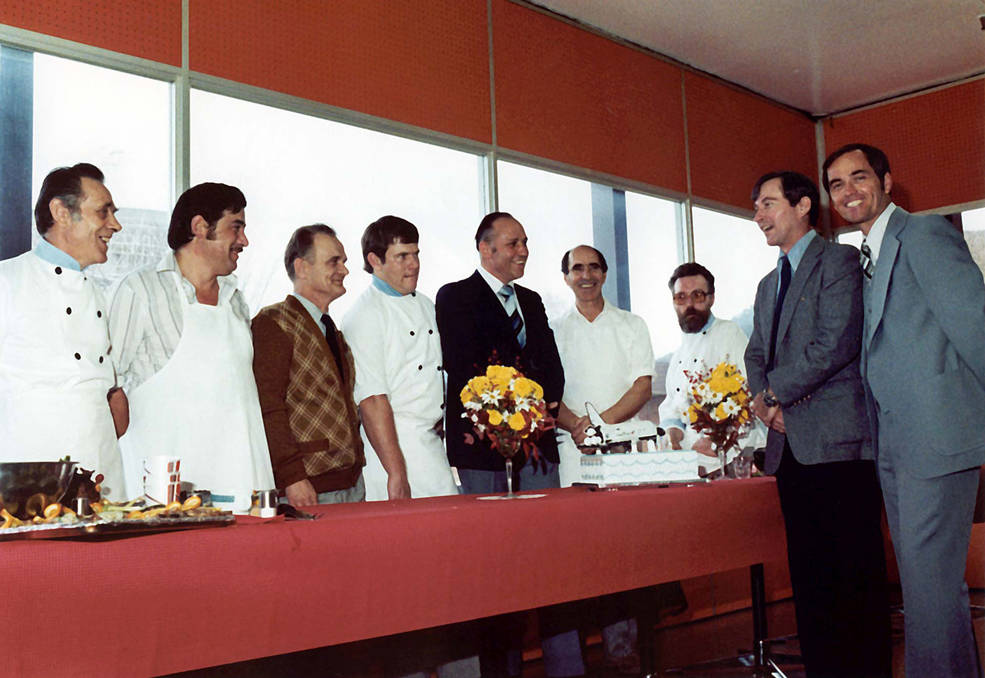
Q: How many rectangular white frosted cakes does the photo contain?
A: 1